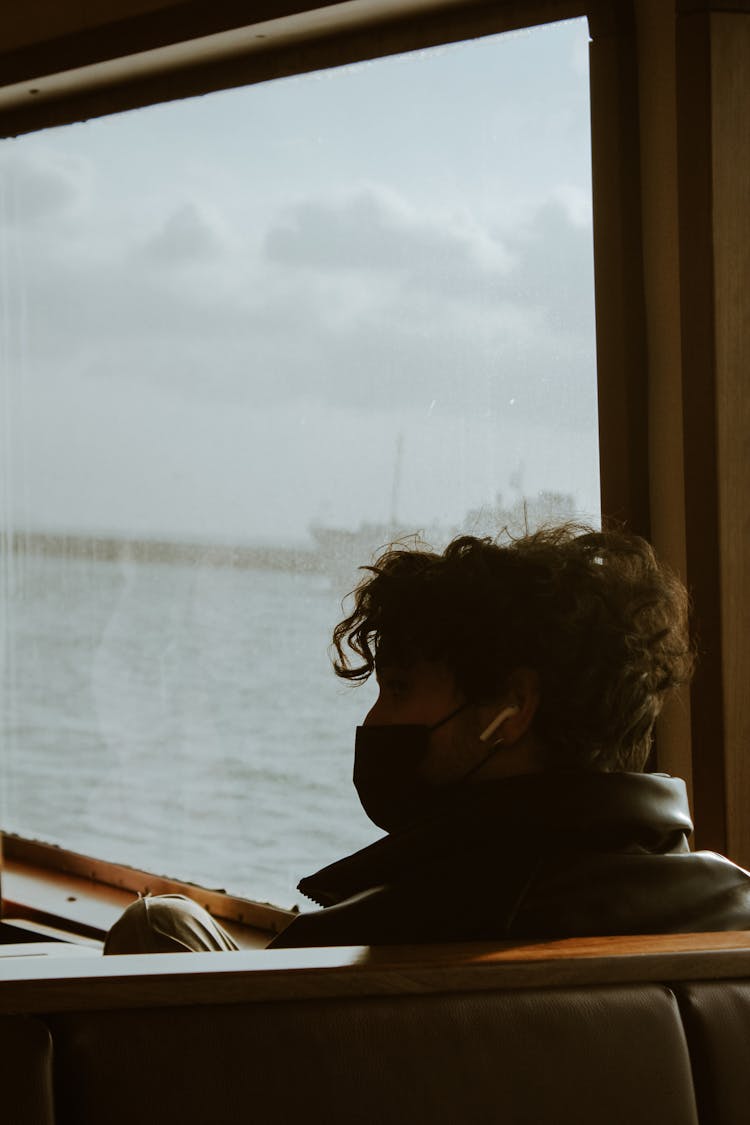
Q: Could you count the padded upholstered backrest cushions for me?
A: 3